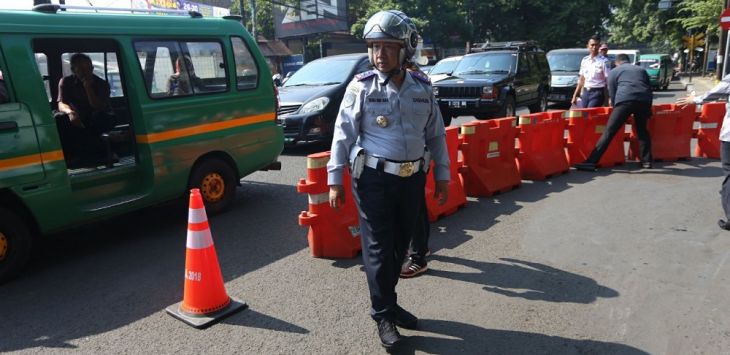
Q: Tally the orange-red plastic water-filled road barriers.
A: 7